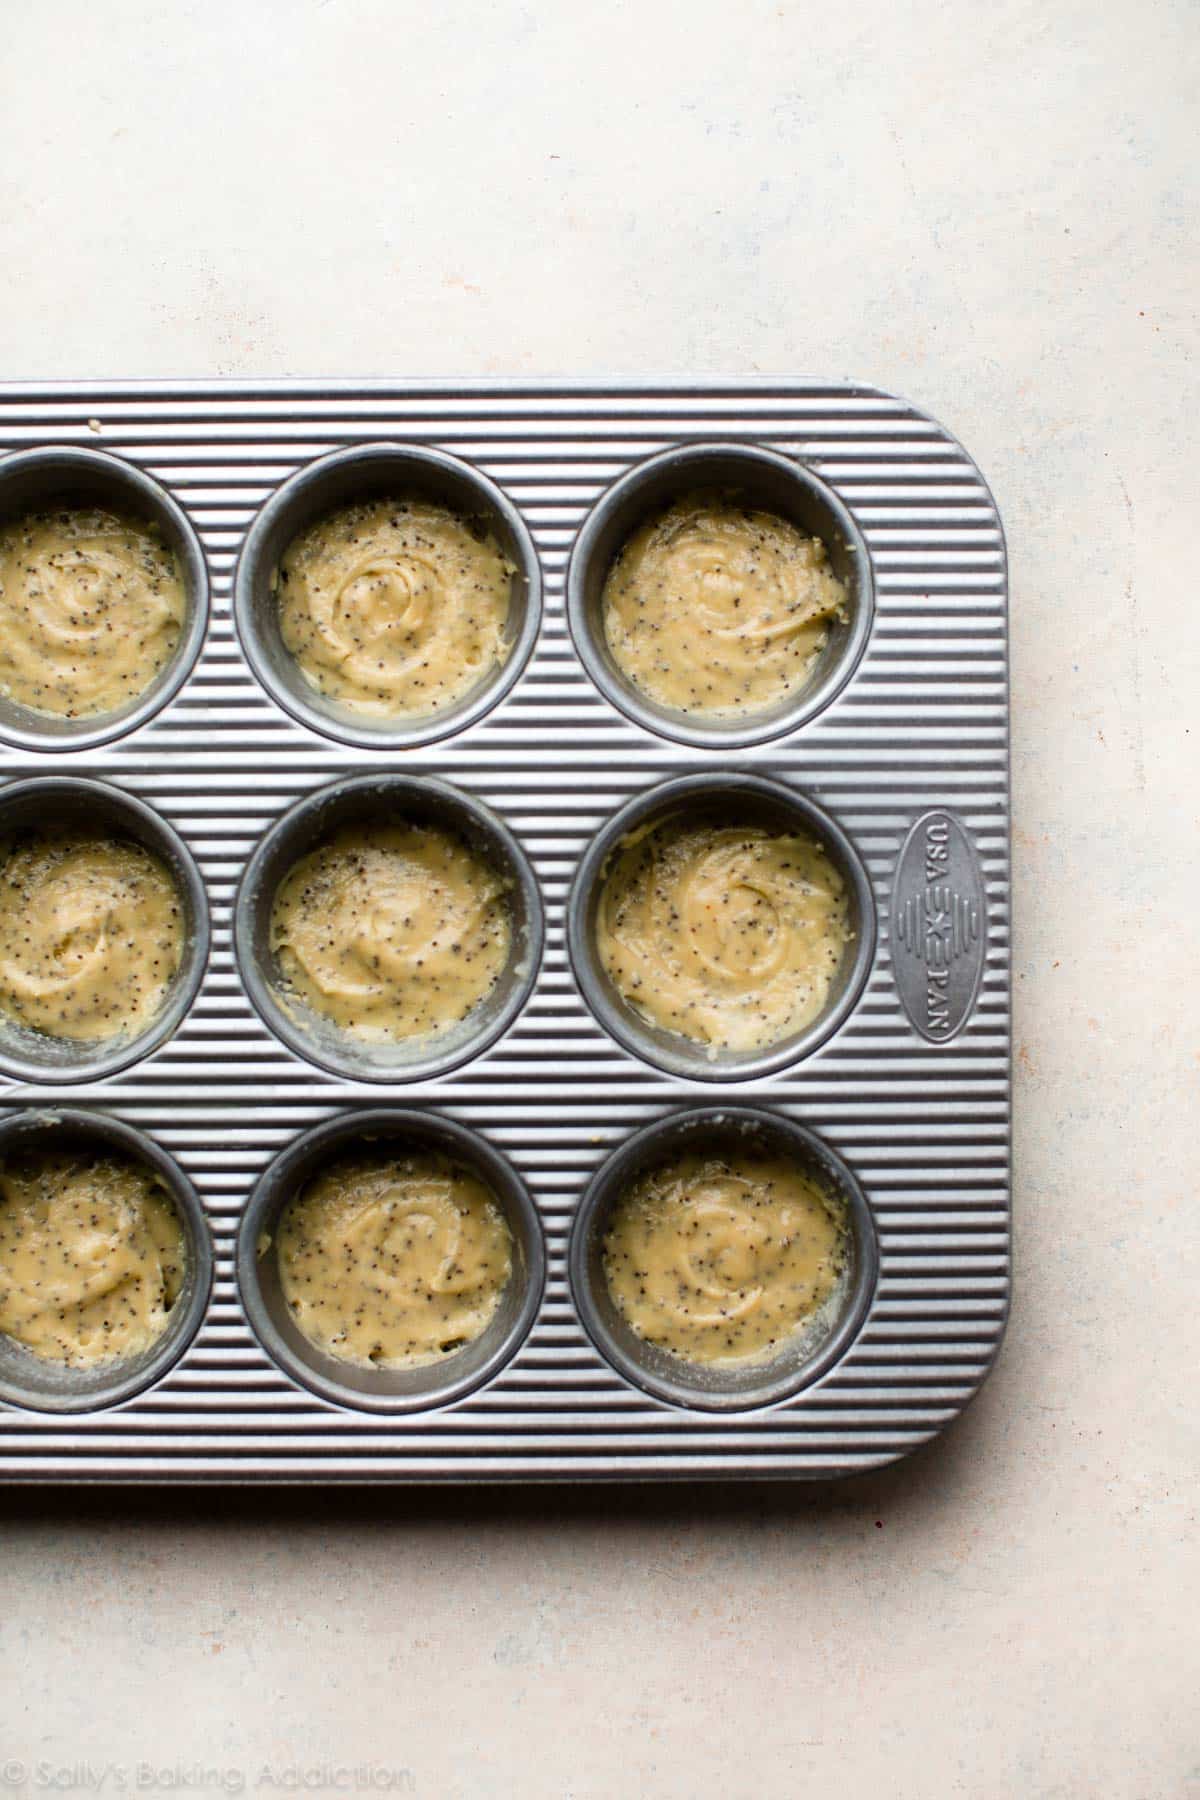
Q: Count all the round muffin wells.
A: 9